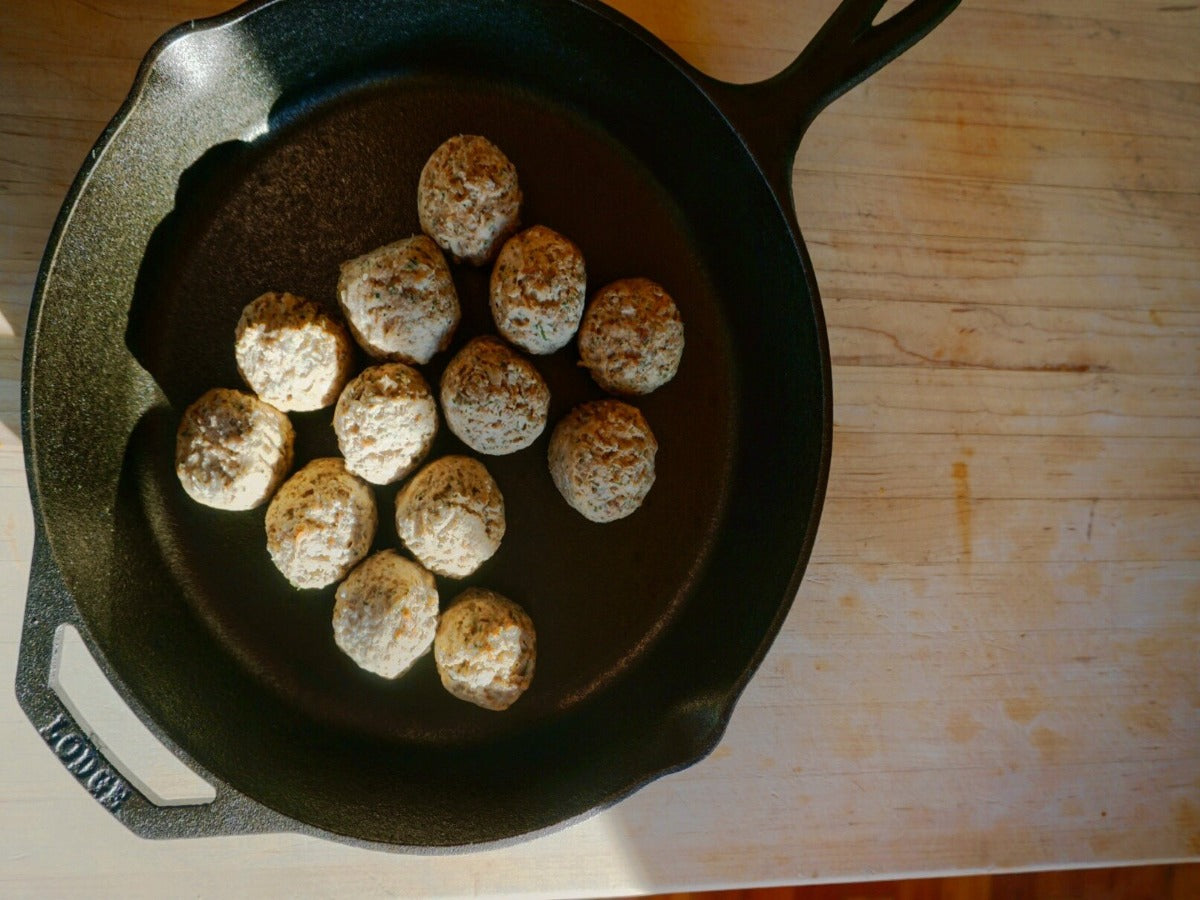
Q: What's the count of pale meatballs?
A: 13